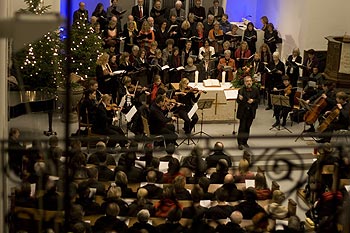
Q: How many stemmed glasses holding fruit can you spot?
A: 0